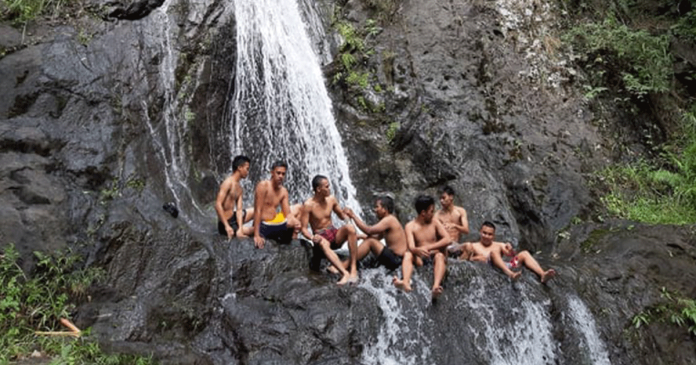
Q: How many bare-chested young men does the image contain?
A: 7